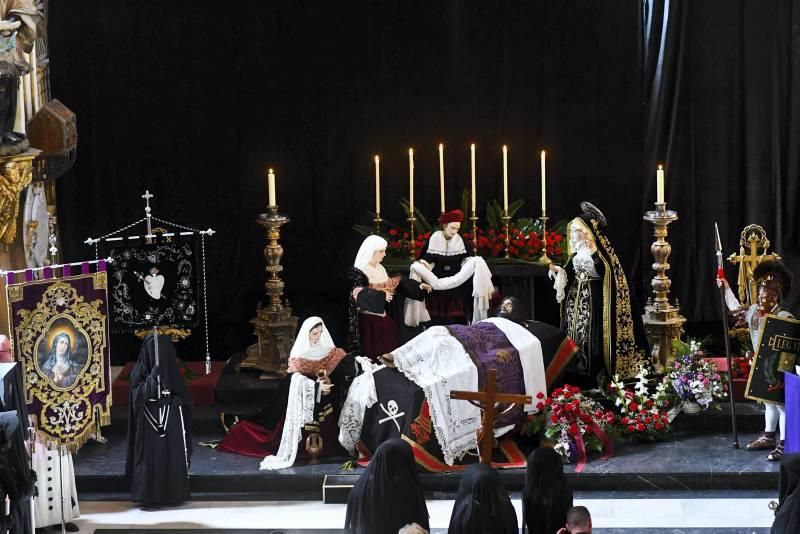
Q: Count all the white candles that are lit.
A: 8